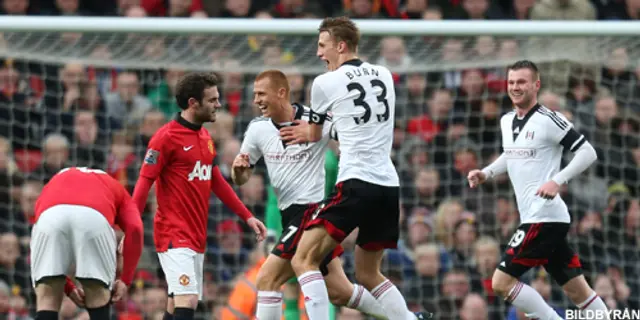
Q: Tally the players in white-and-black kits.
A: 3